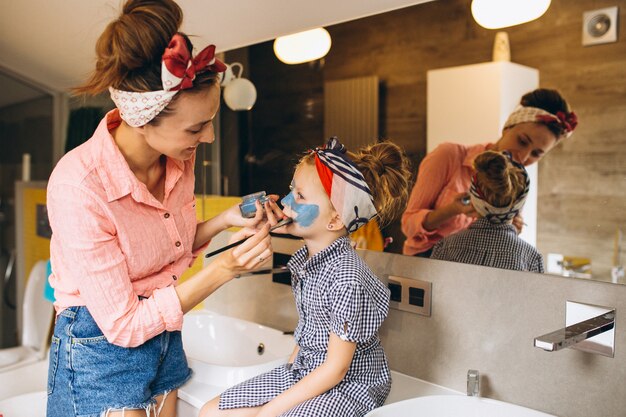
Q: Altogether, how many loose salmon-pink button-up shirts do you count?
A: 1